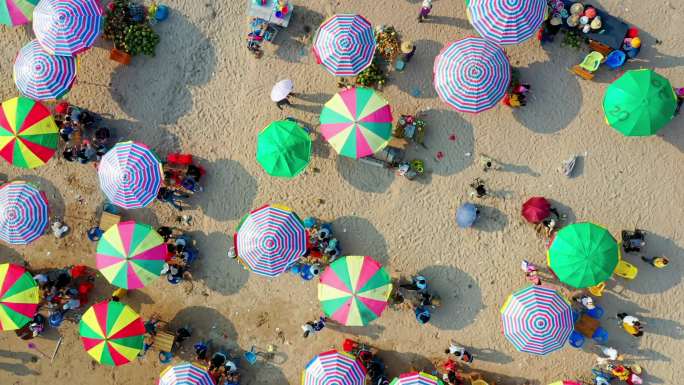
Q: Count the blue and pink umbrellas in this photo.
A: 12